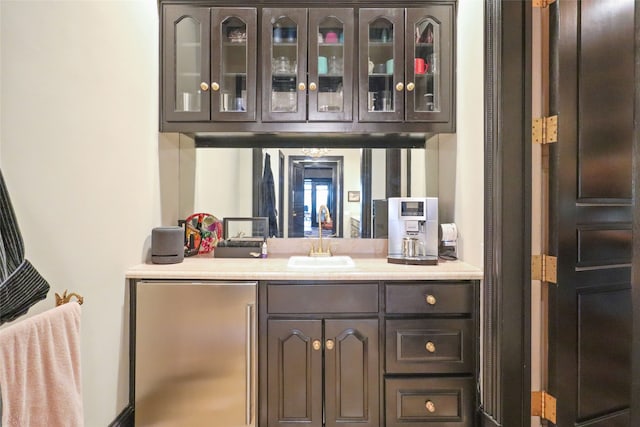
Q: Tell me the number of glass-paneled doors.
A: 6